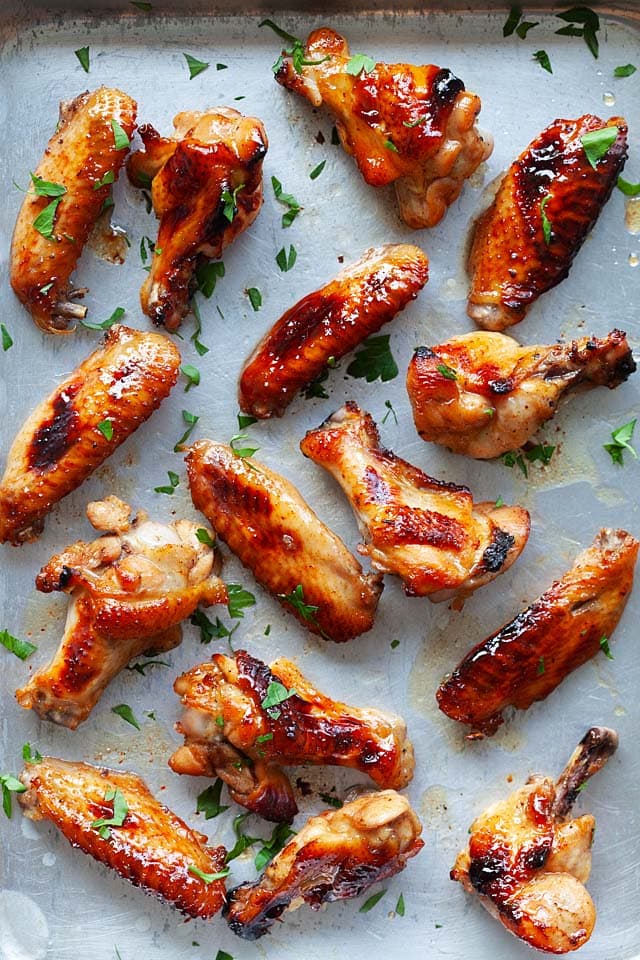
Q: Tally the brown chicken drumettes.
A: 8